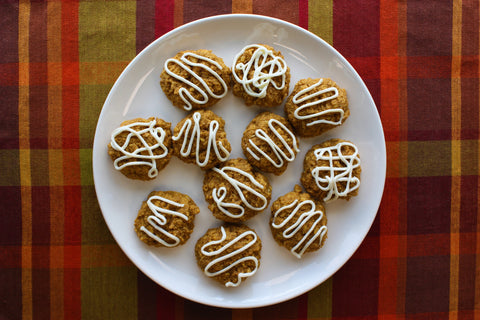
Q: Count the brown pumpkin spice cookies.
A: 11